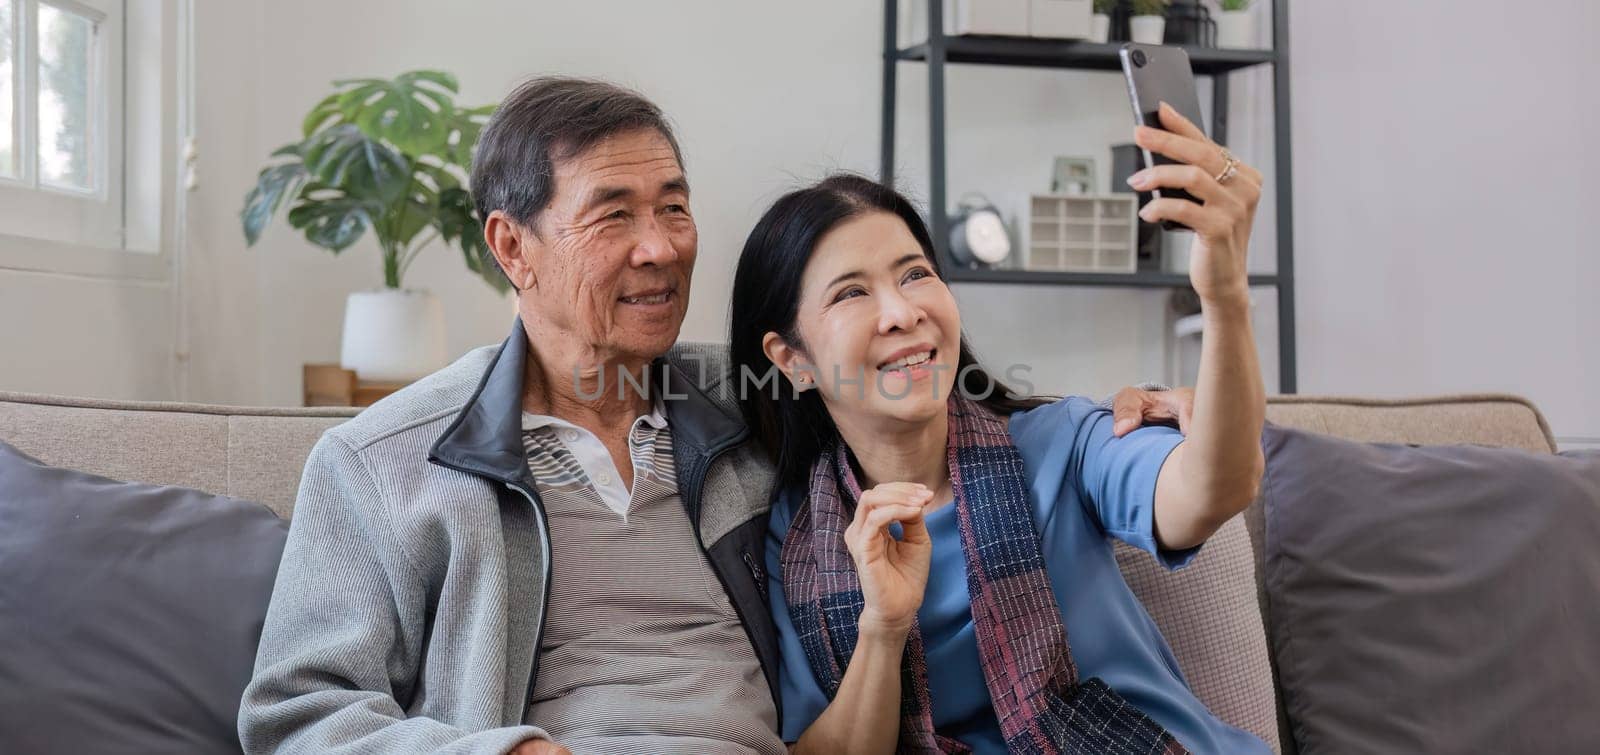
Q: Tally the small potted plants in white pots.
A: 3